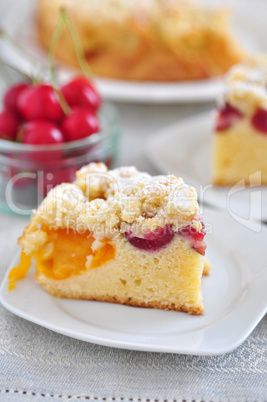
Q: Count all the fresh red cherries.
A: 6